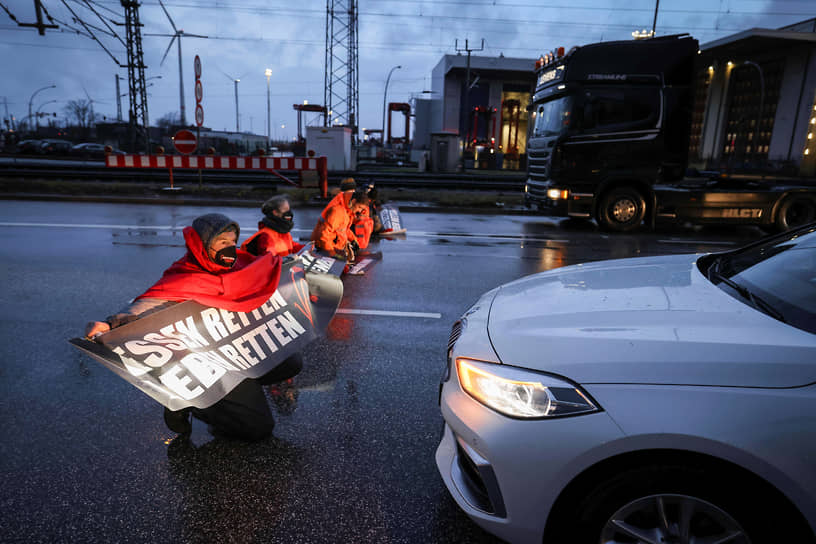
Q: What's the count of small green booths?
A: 0